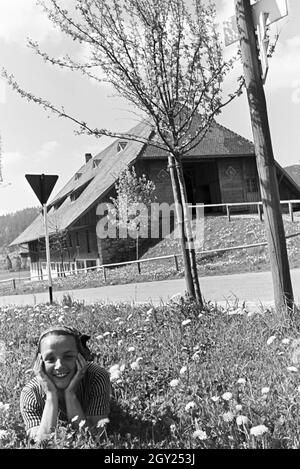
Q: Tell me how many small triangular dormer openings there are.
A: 3